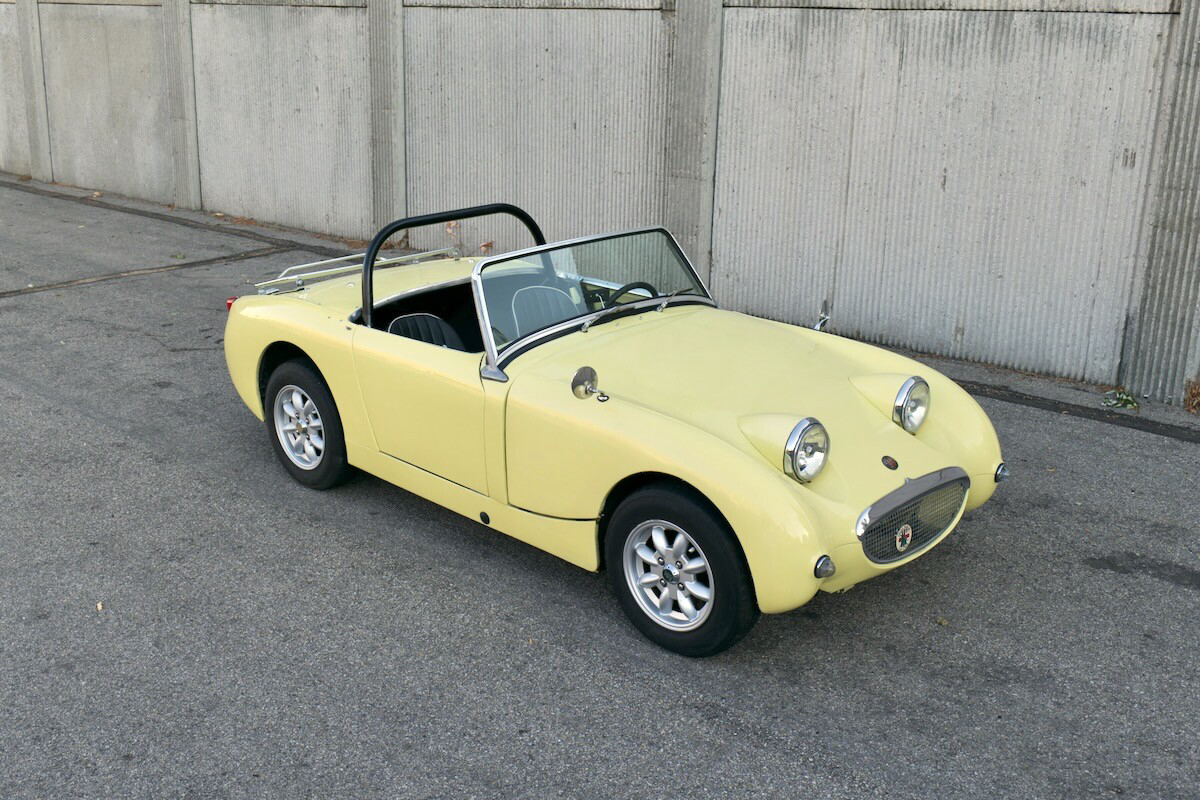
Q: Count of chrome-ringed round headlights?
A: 2